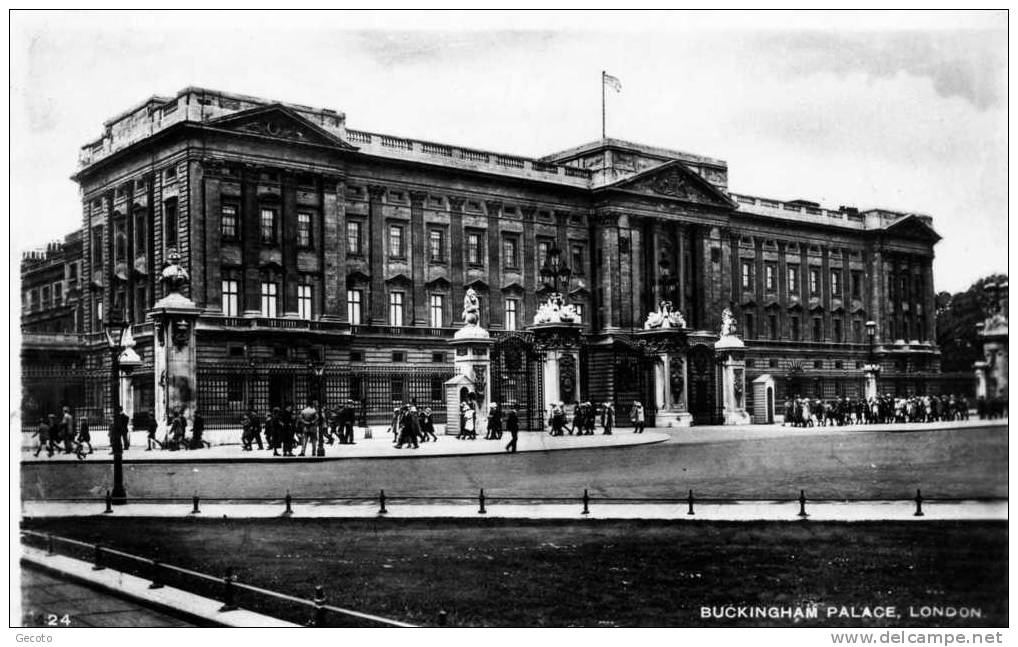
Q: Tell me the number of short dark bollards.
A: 15